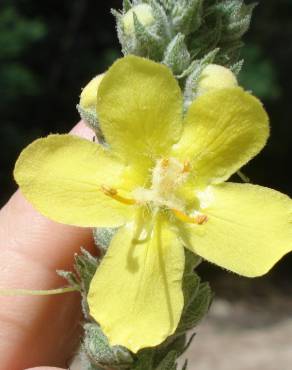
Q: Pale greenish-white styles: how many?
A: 1